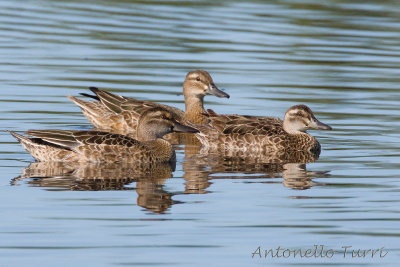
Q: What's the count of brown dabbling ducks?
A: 3